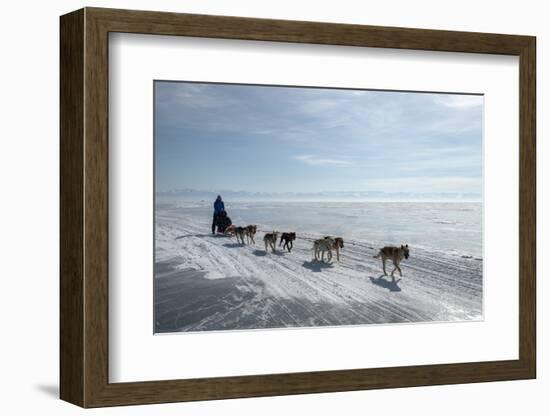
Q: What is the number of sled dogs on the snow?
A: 7